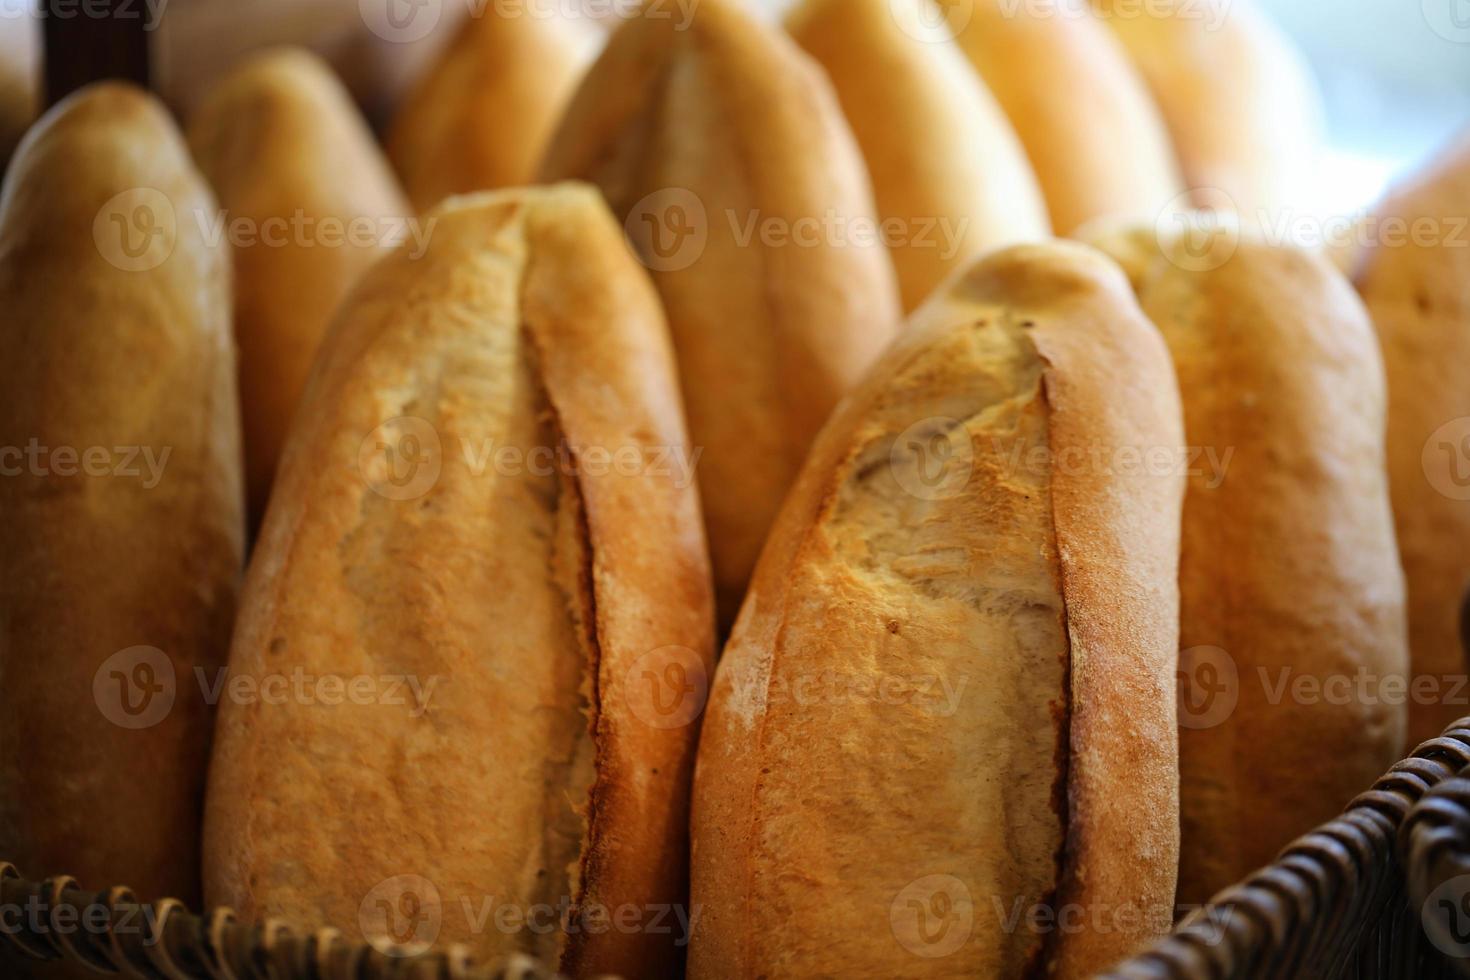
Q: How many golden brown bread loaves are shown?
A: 11